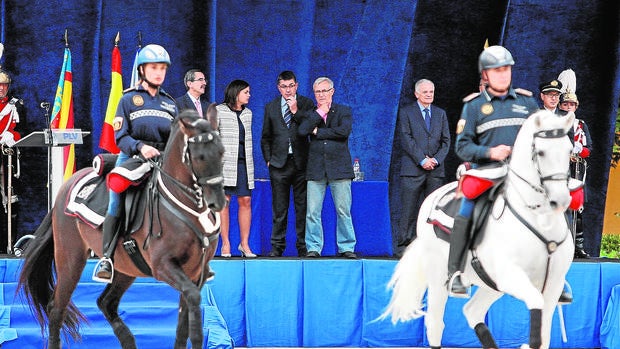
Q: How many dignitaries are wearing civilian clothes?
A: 5